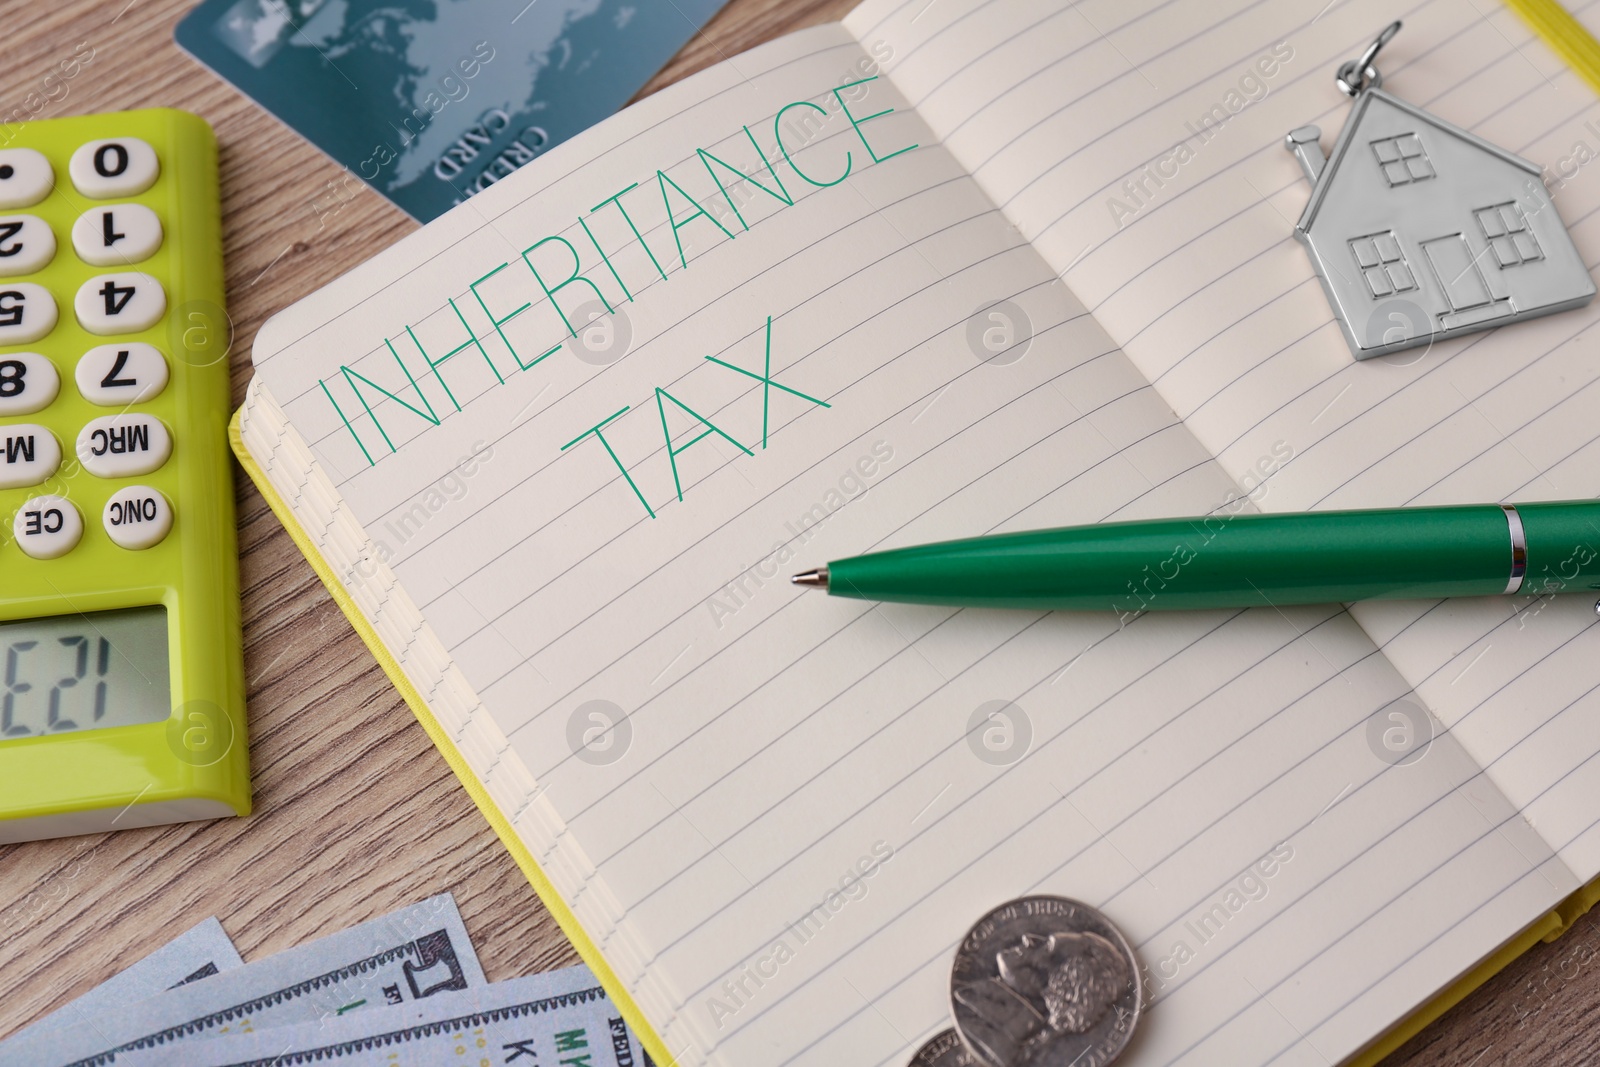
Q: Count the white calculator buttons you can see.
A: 12